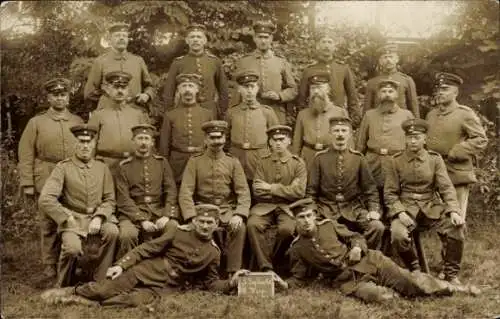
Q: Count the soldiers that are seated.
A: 6